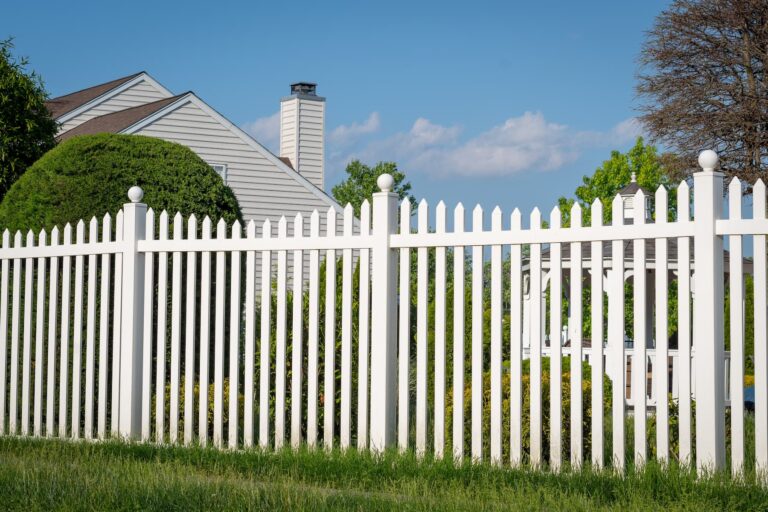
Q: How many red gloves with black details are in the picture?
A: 0